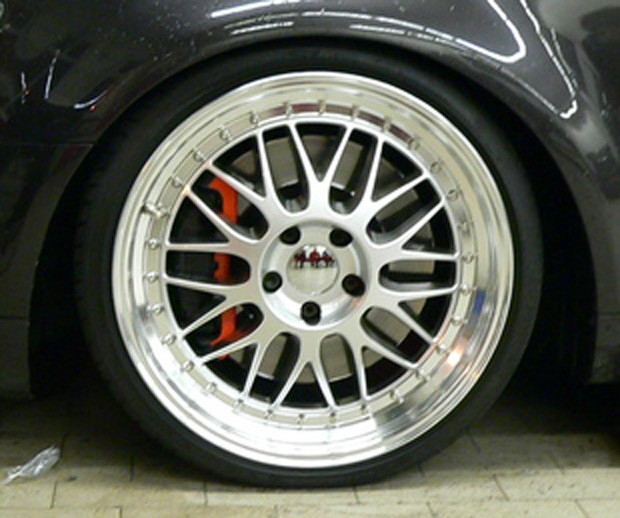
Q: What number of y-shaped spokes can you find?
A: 10